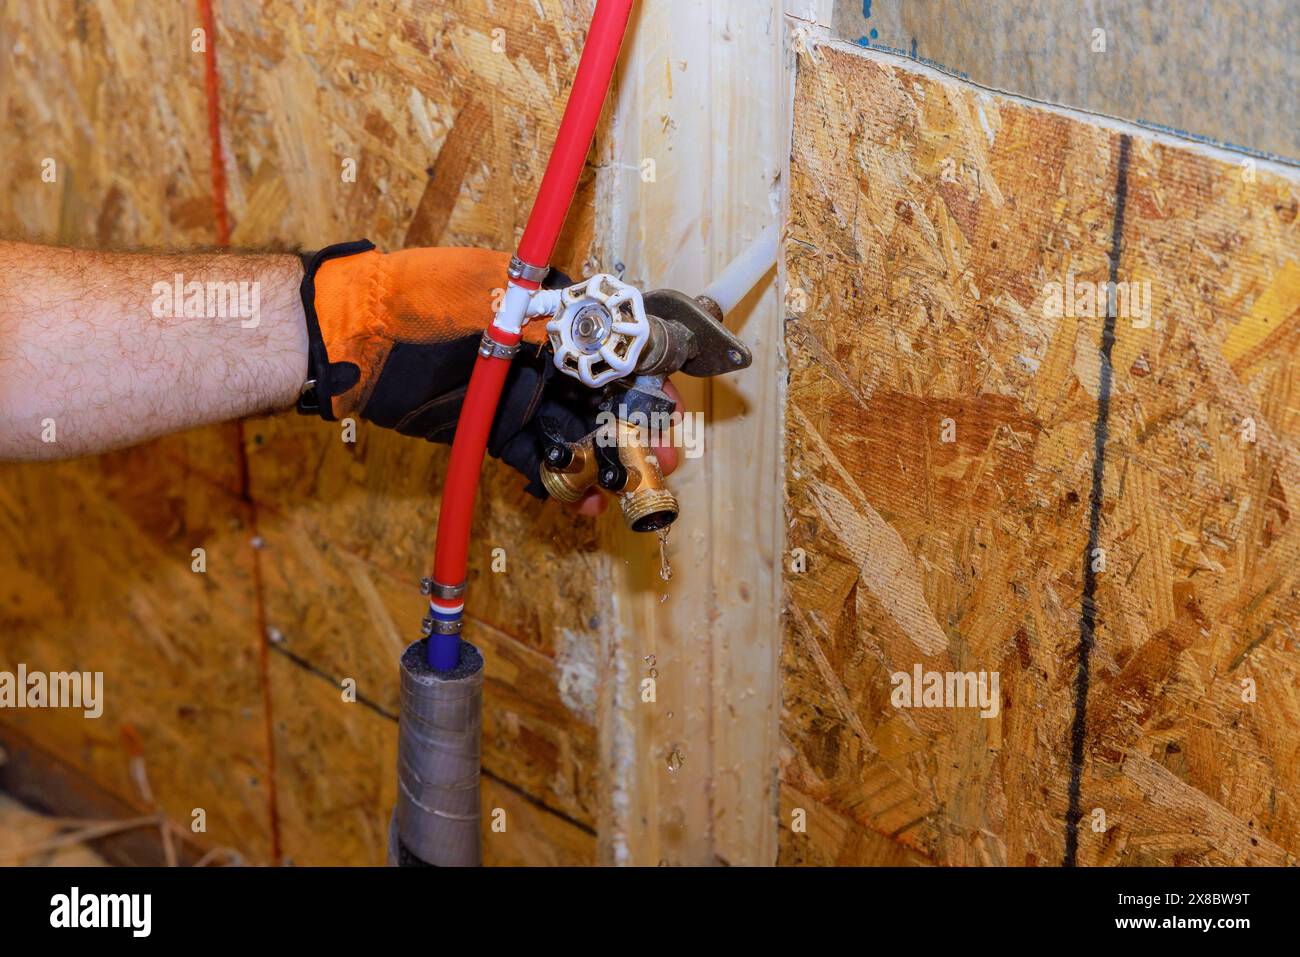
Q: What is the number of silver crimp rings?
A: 4